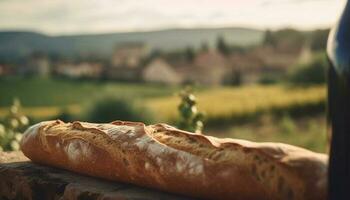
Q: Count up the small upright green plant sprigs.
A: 2